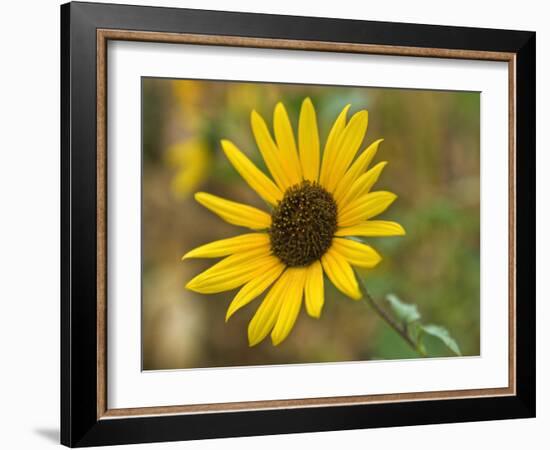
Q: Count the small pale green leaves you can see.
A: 2